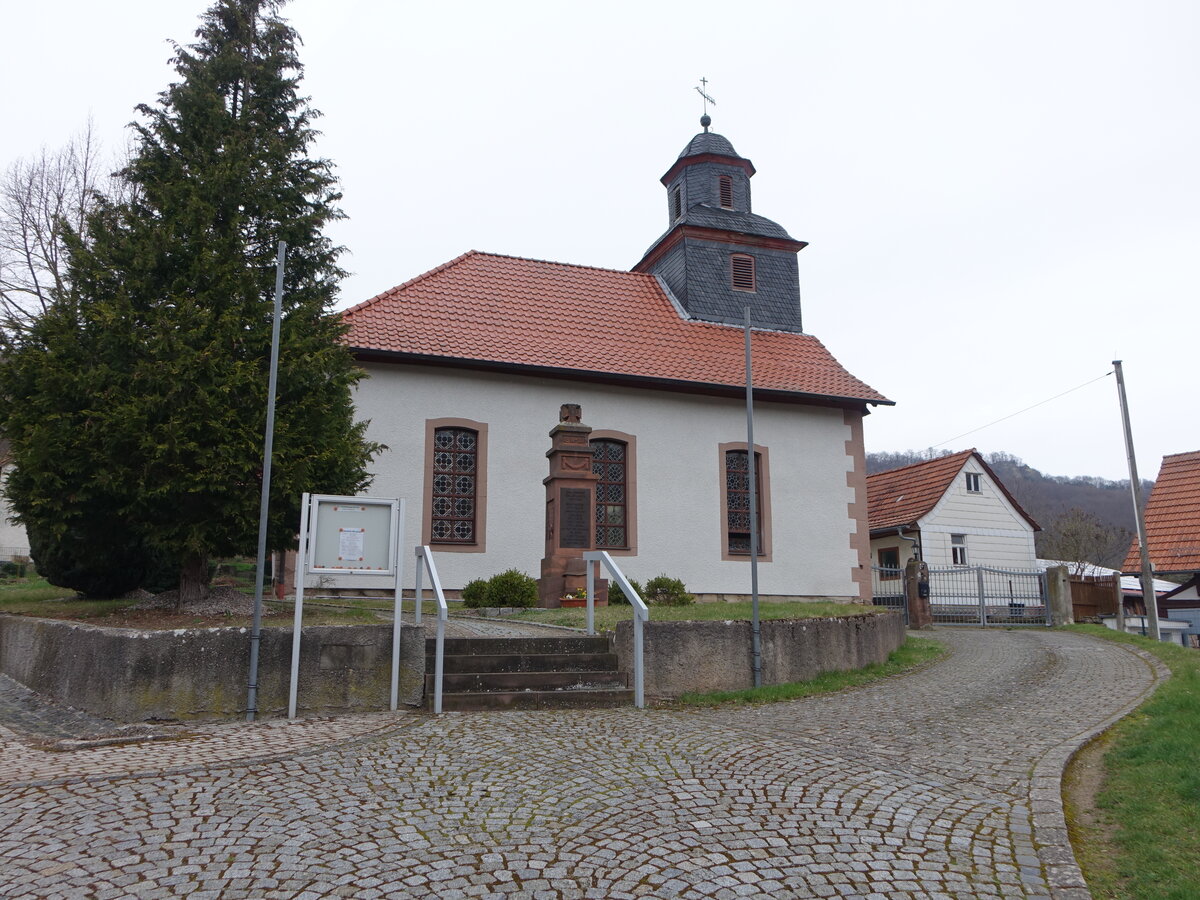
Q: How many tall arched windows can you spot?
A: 3